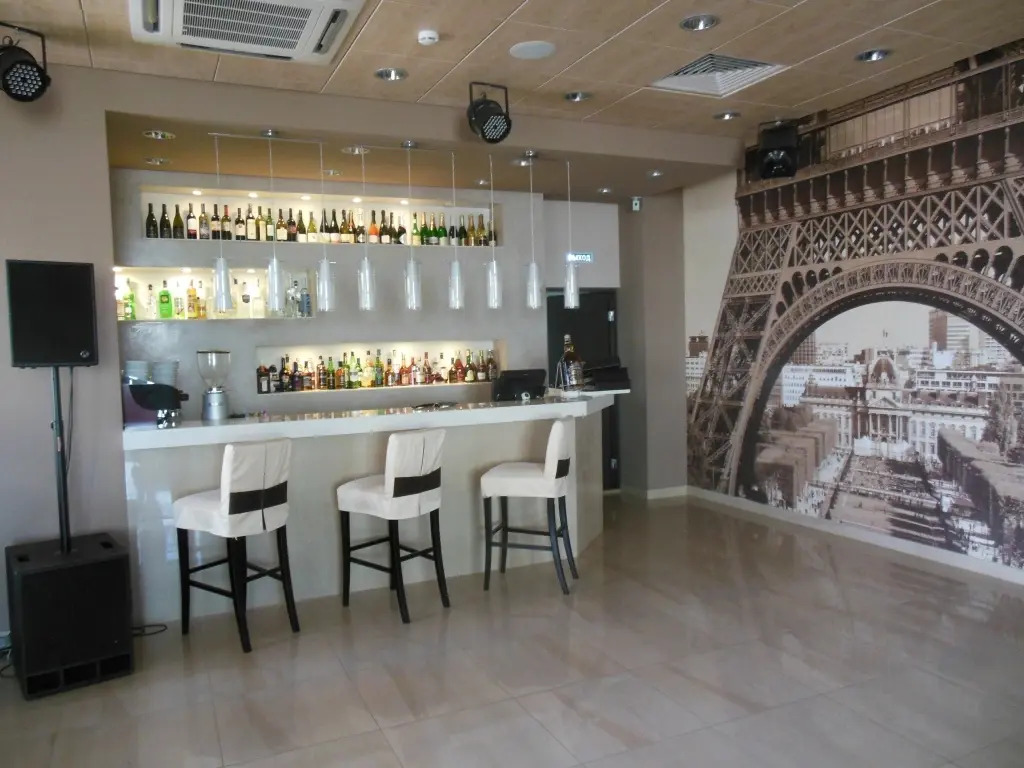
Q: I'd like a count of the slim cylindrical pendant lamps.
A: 9